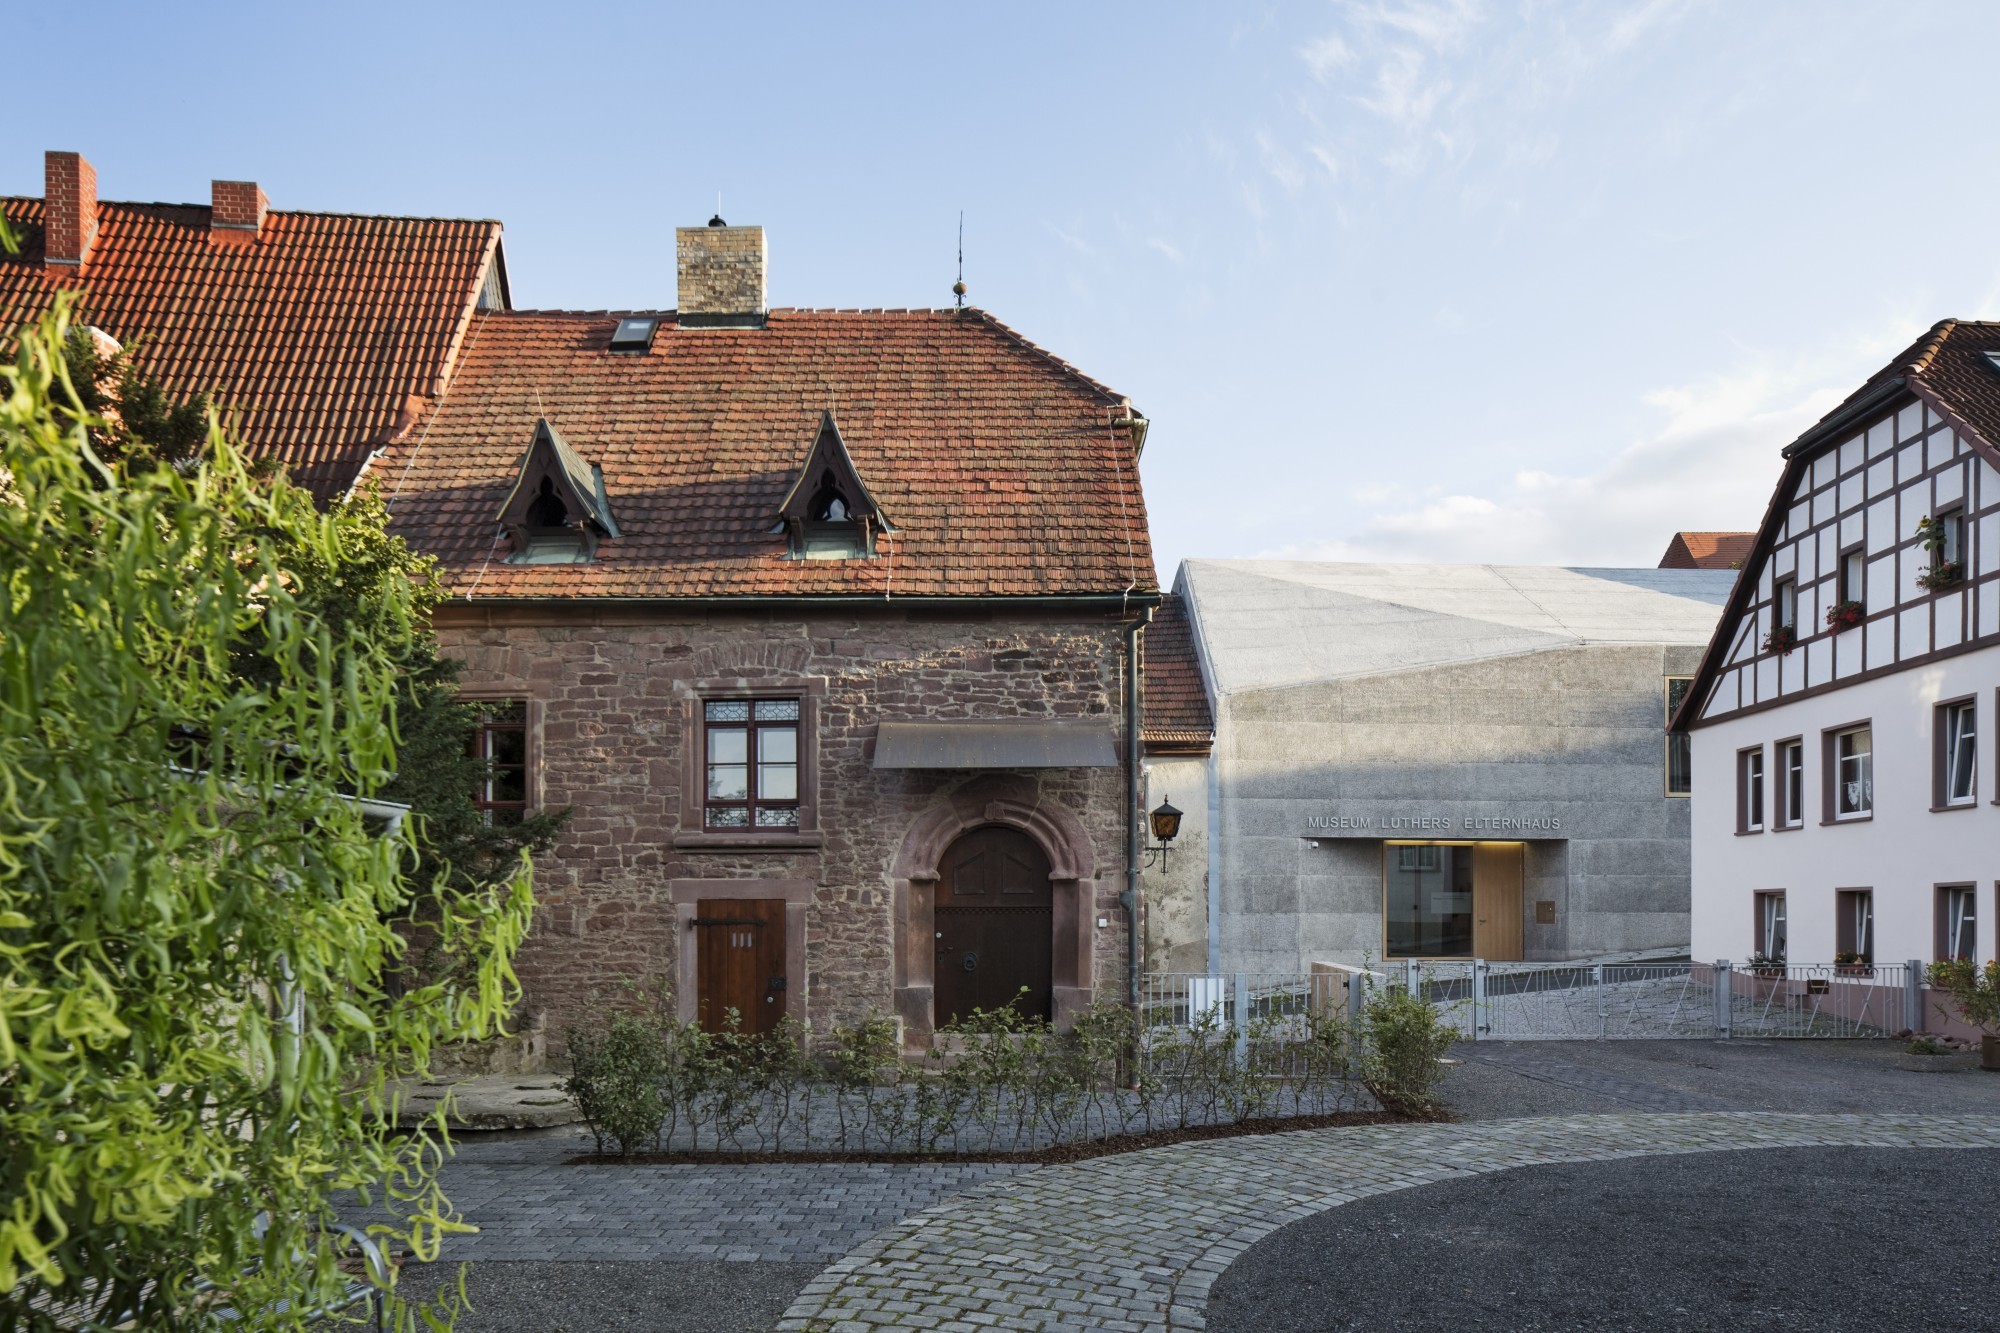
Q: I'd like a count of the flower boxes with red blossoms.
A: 3